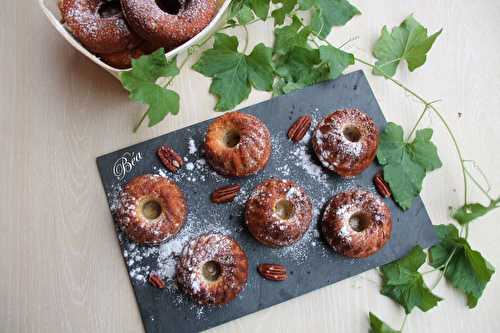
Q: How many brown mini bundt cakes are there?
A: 6